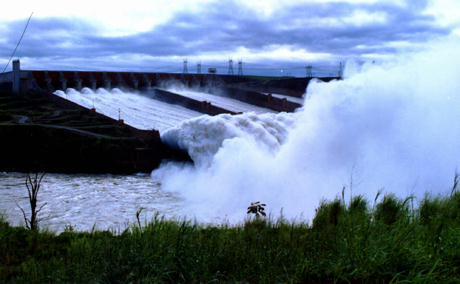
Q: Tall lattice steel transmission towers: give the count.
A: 6